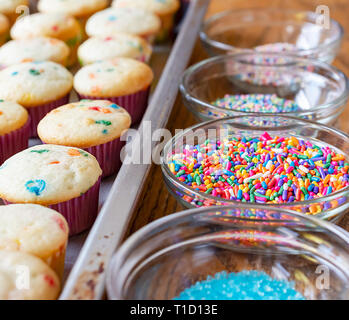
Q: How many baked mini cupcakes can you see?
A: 15